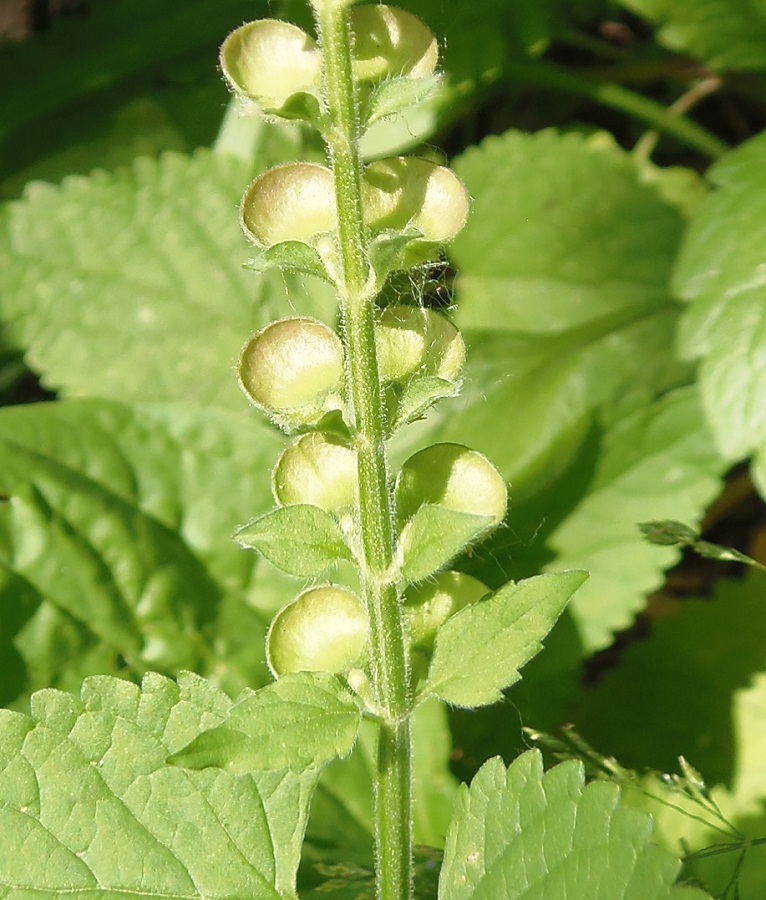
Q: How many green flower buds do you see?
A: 10